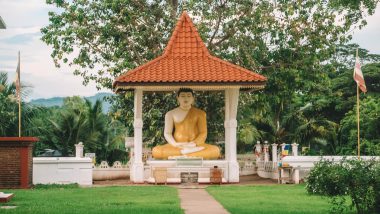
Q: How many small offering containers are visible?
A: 2